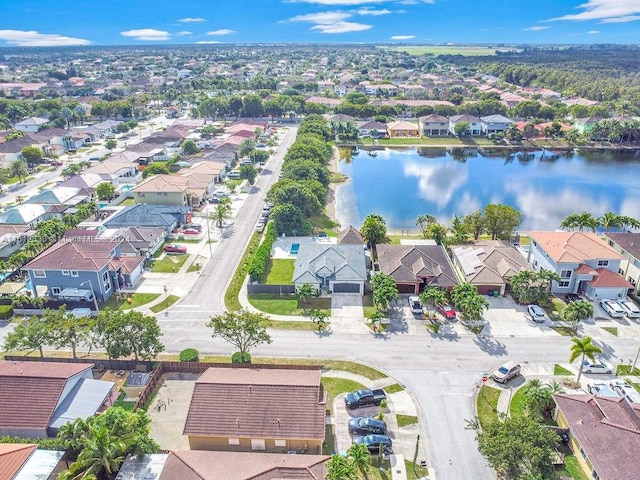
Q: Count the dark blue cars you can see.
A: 3